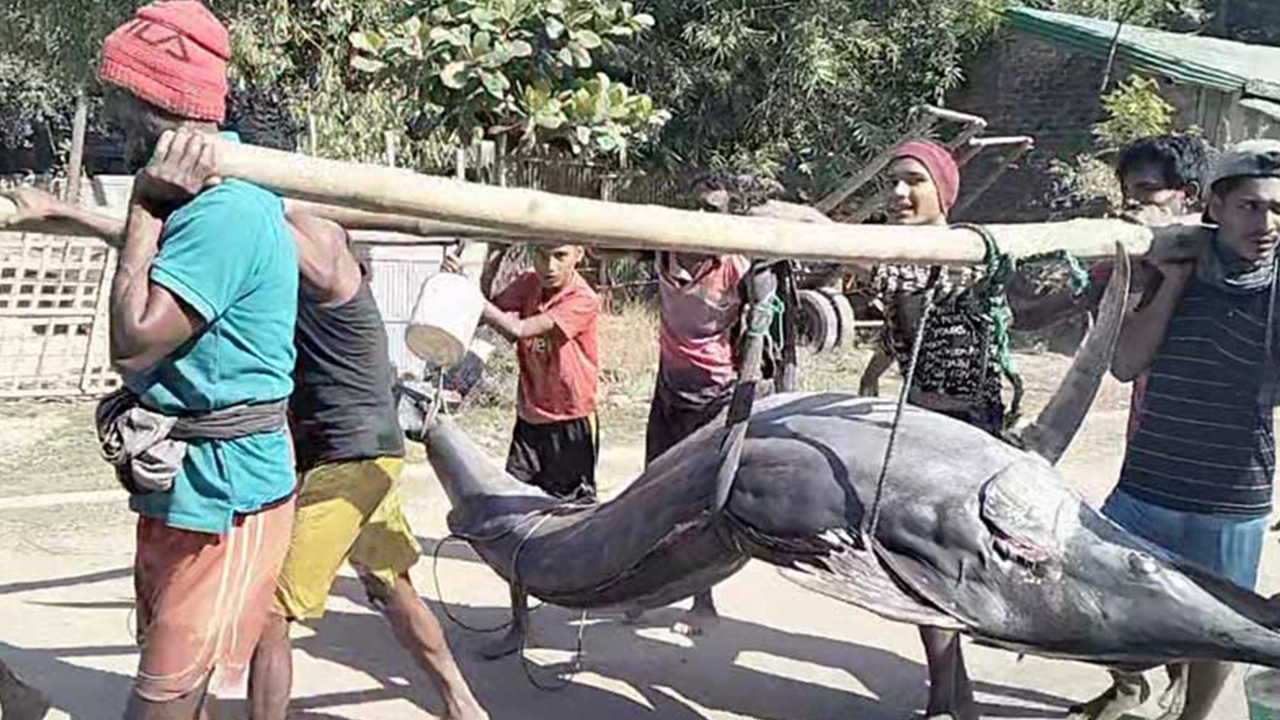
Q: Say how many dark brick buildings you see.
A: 1